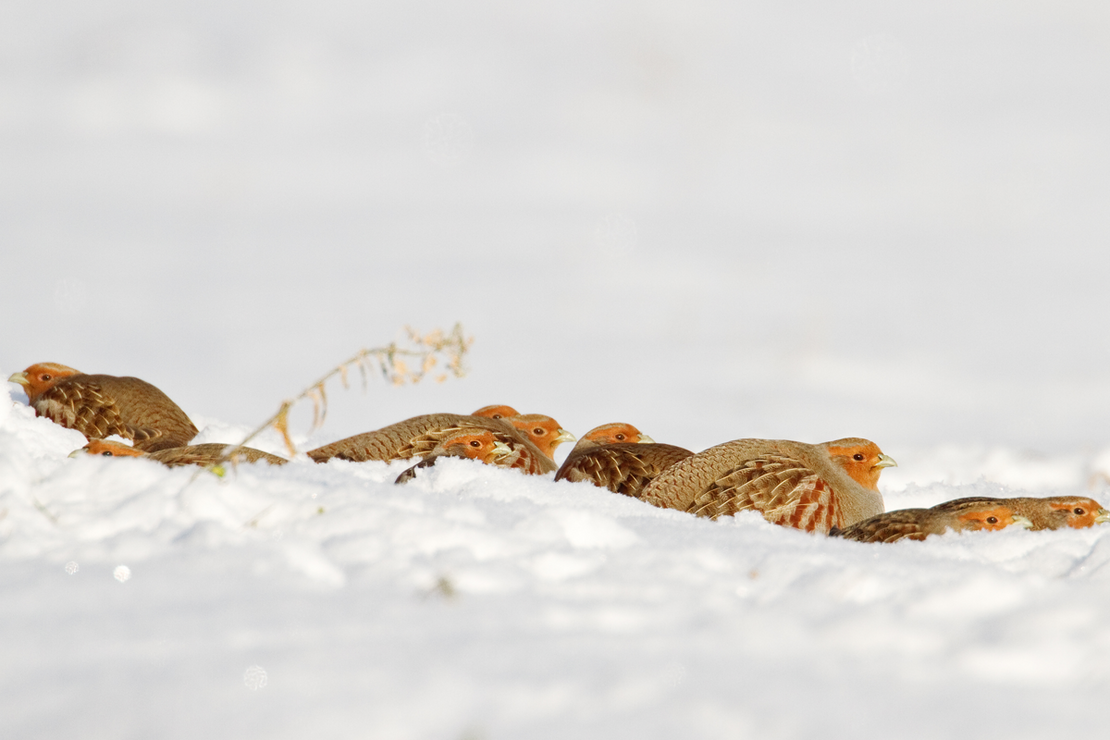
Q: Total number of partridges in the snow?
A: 9